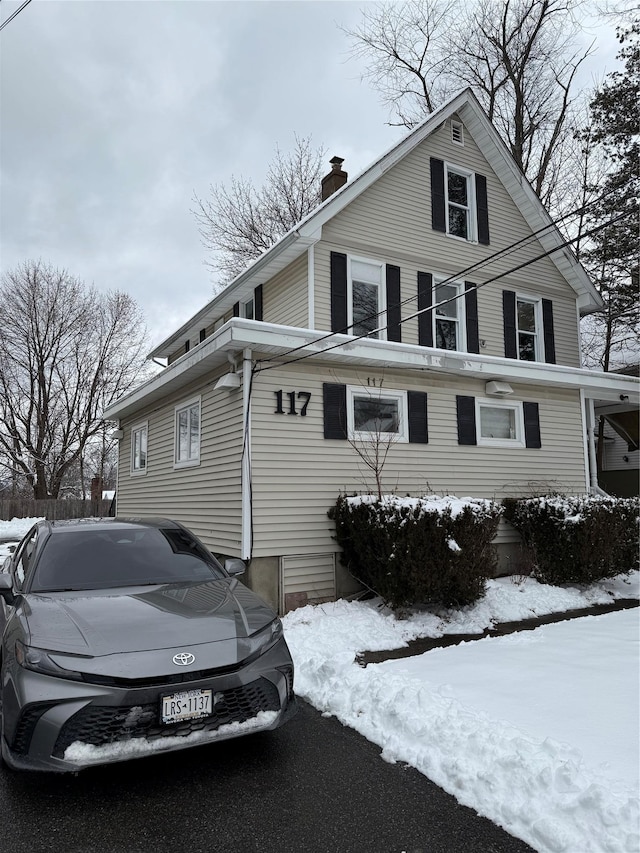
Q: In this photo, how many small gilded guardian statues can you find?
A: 0